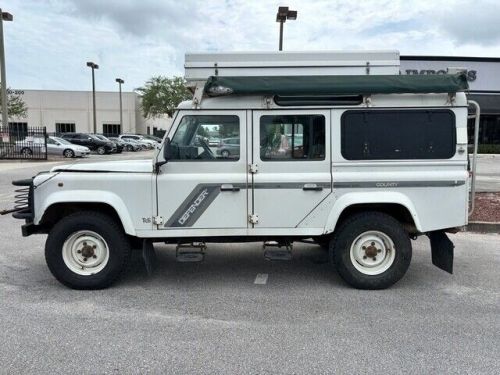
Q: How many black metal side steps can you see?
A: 2